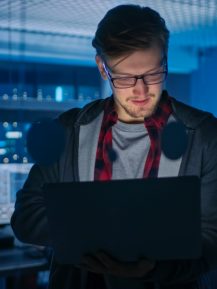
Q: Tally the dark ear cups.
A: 2